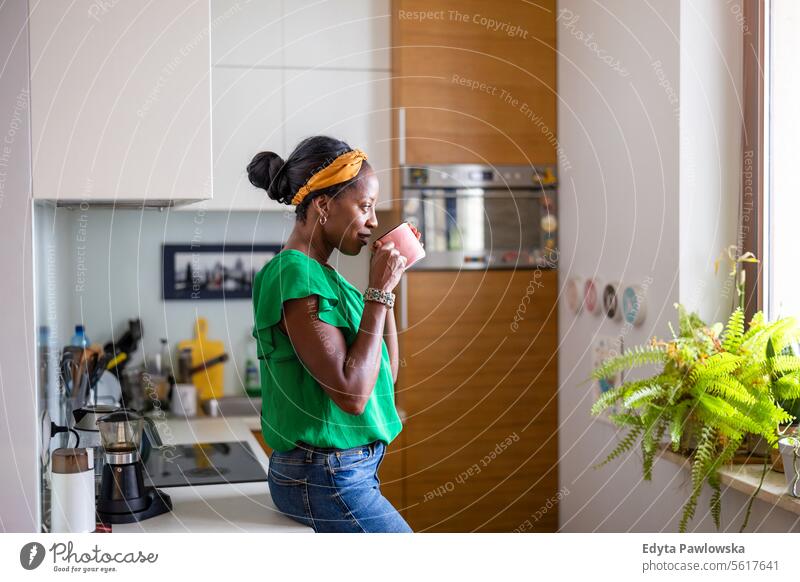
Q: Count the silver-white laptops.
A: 0